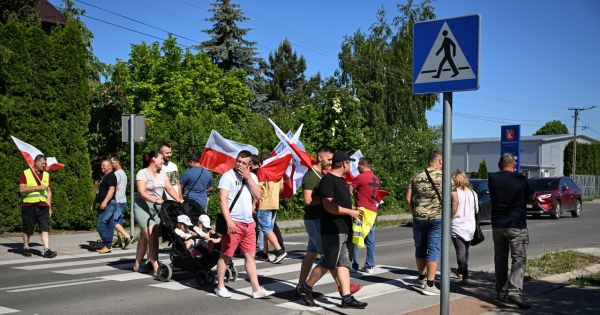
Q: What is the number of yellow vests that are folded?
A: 1